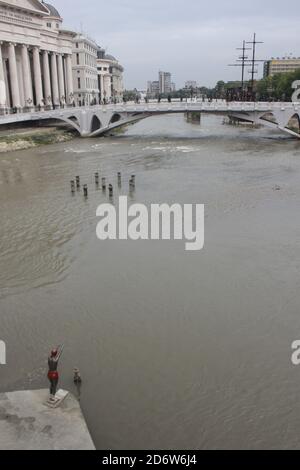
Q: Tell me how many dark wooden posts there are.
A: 9